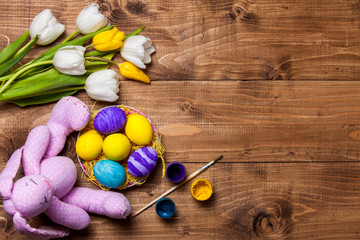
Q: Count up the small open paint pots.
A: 3